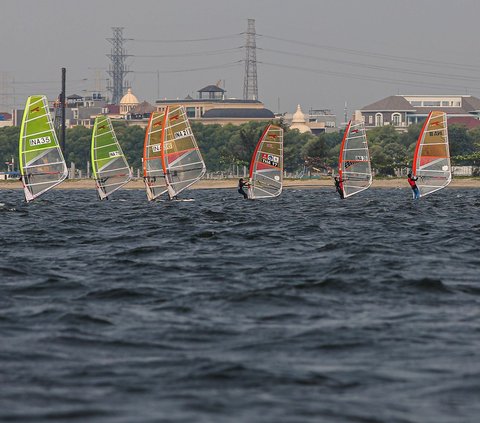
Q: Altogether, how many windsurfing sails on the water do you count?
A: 7